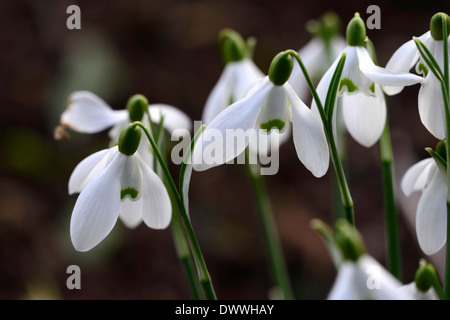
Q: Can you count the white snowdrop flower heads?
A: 10